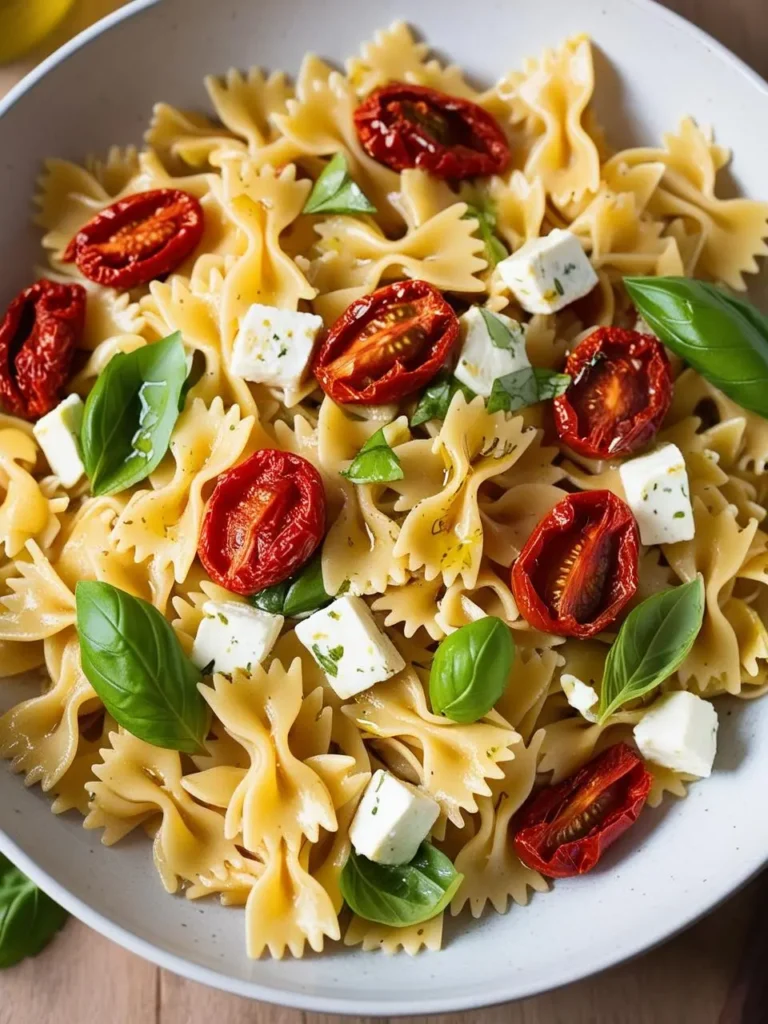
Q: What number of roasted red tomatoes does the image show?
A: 8